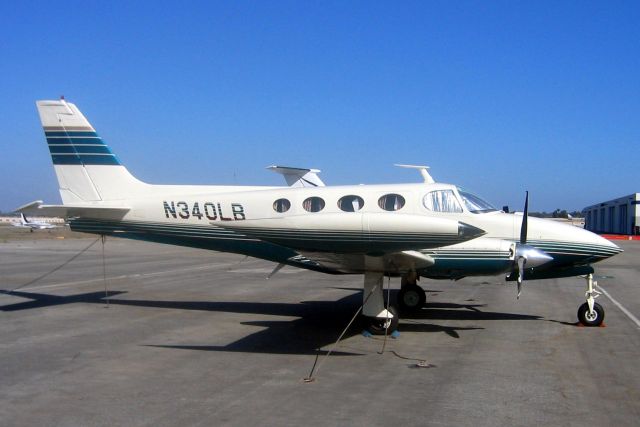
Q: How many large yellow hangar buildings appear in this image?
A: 0